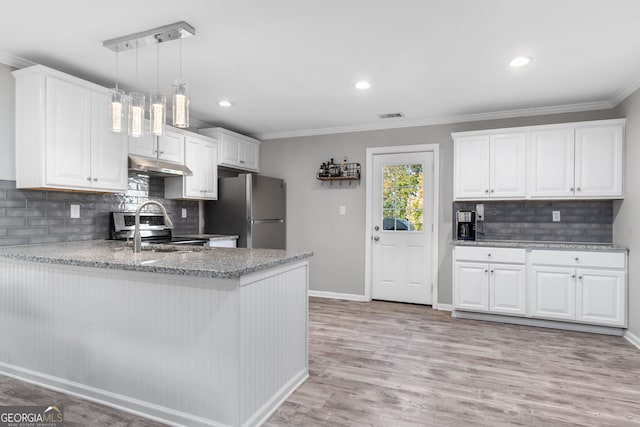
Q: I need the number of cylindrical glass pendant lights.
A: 4